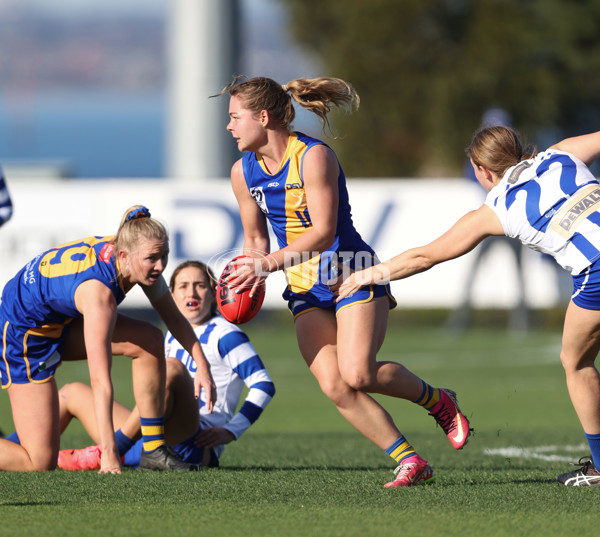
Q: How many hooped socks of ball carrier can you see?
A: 2